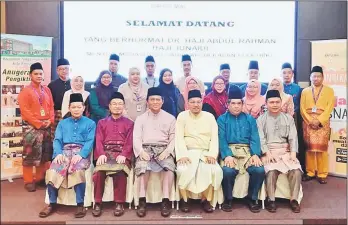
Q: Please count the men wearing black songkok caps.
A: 15